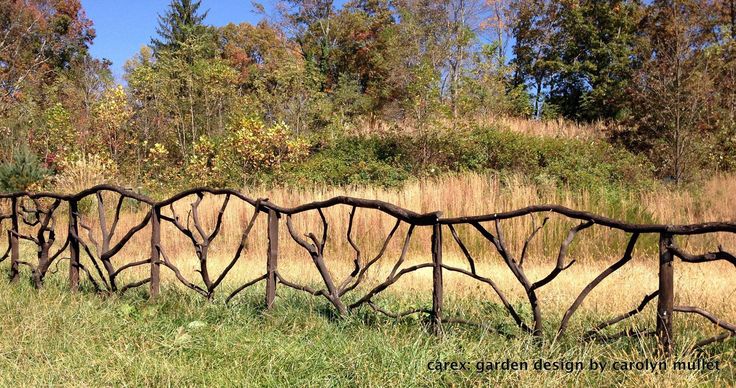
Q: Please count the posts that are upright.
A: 6